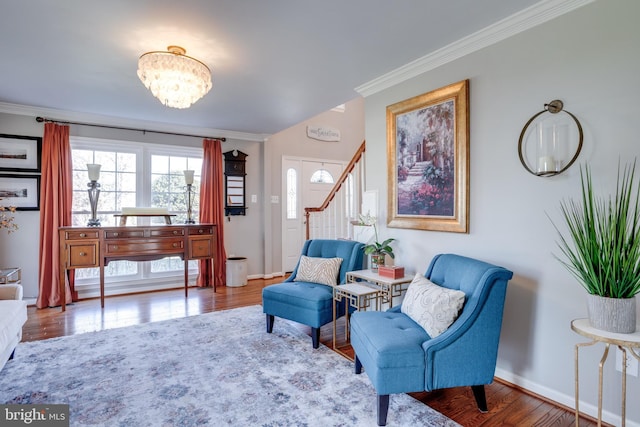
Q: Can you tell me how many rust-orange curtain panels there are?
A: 2